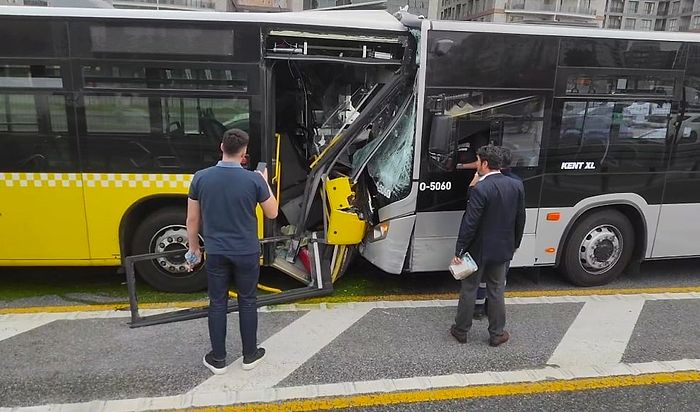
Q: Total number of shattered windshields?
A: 1